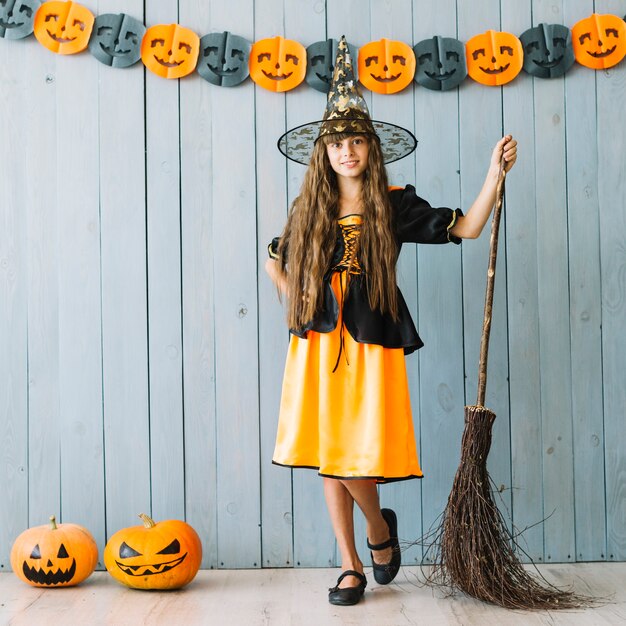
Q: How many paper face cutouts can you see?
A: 12